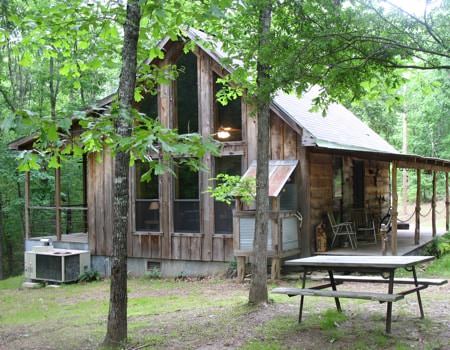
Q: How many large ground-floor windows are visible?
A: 3